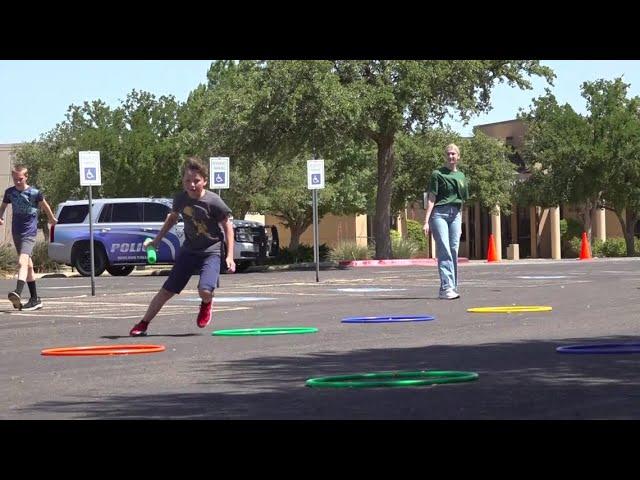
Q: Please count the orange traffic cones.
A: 2